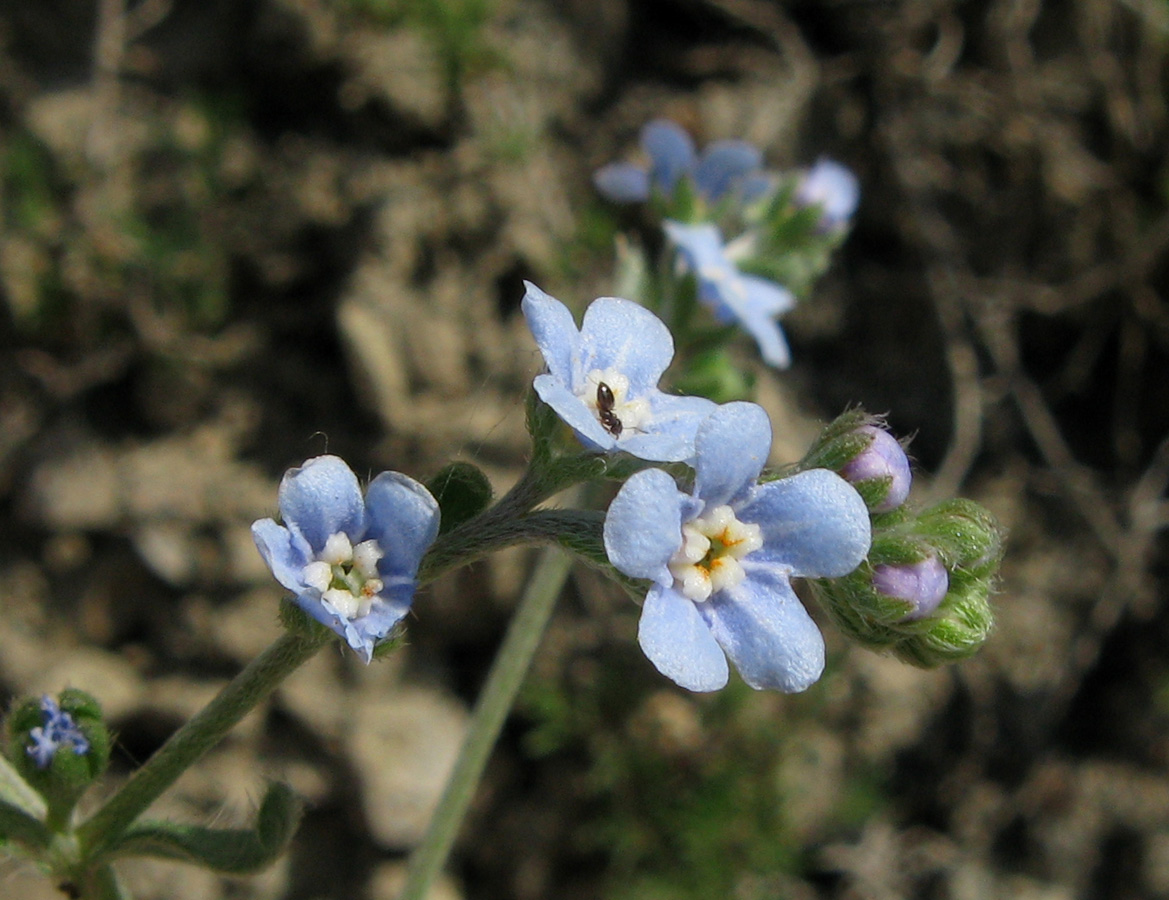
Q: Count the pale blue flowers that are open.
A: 5